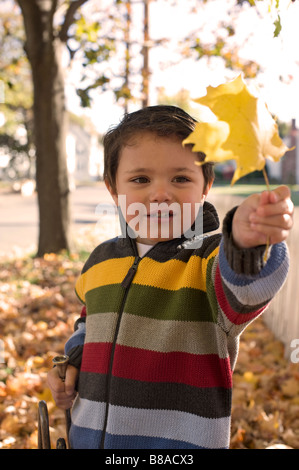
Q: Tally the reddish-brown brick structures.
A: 1